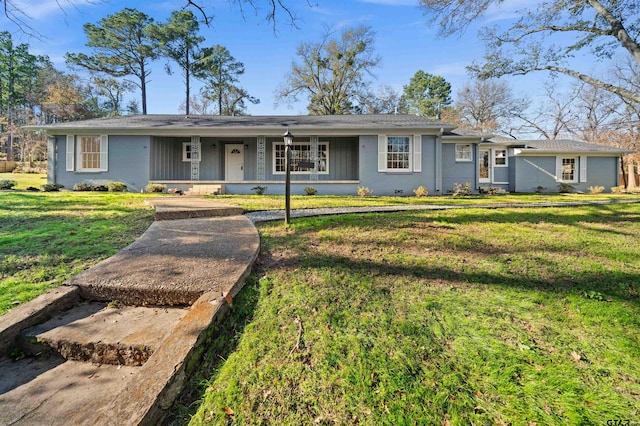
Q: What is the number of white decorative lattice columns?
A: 3